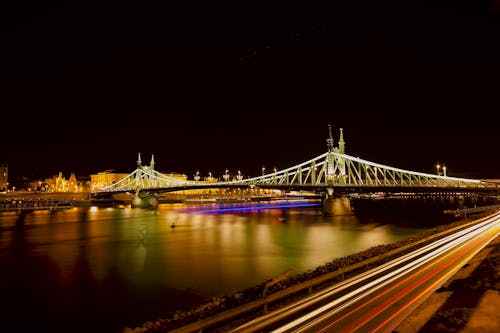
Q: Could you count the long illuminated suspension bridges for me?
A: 1